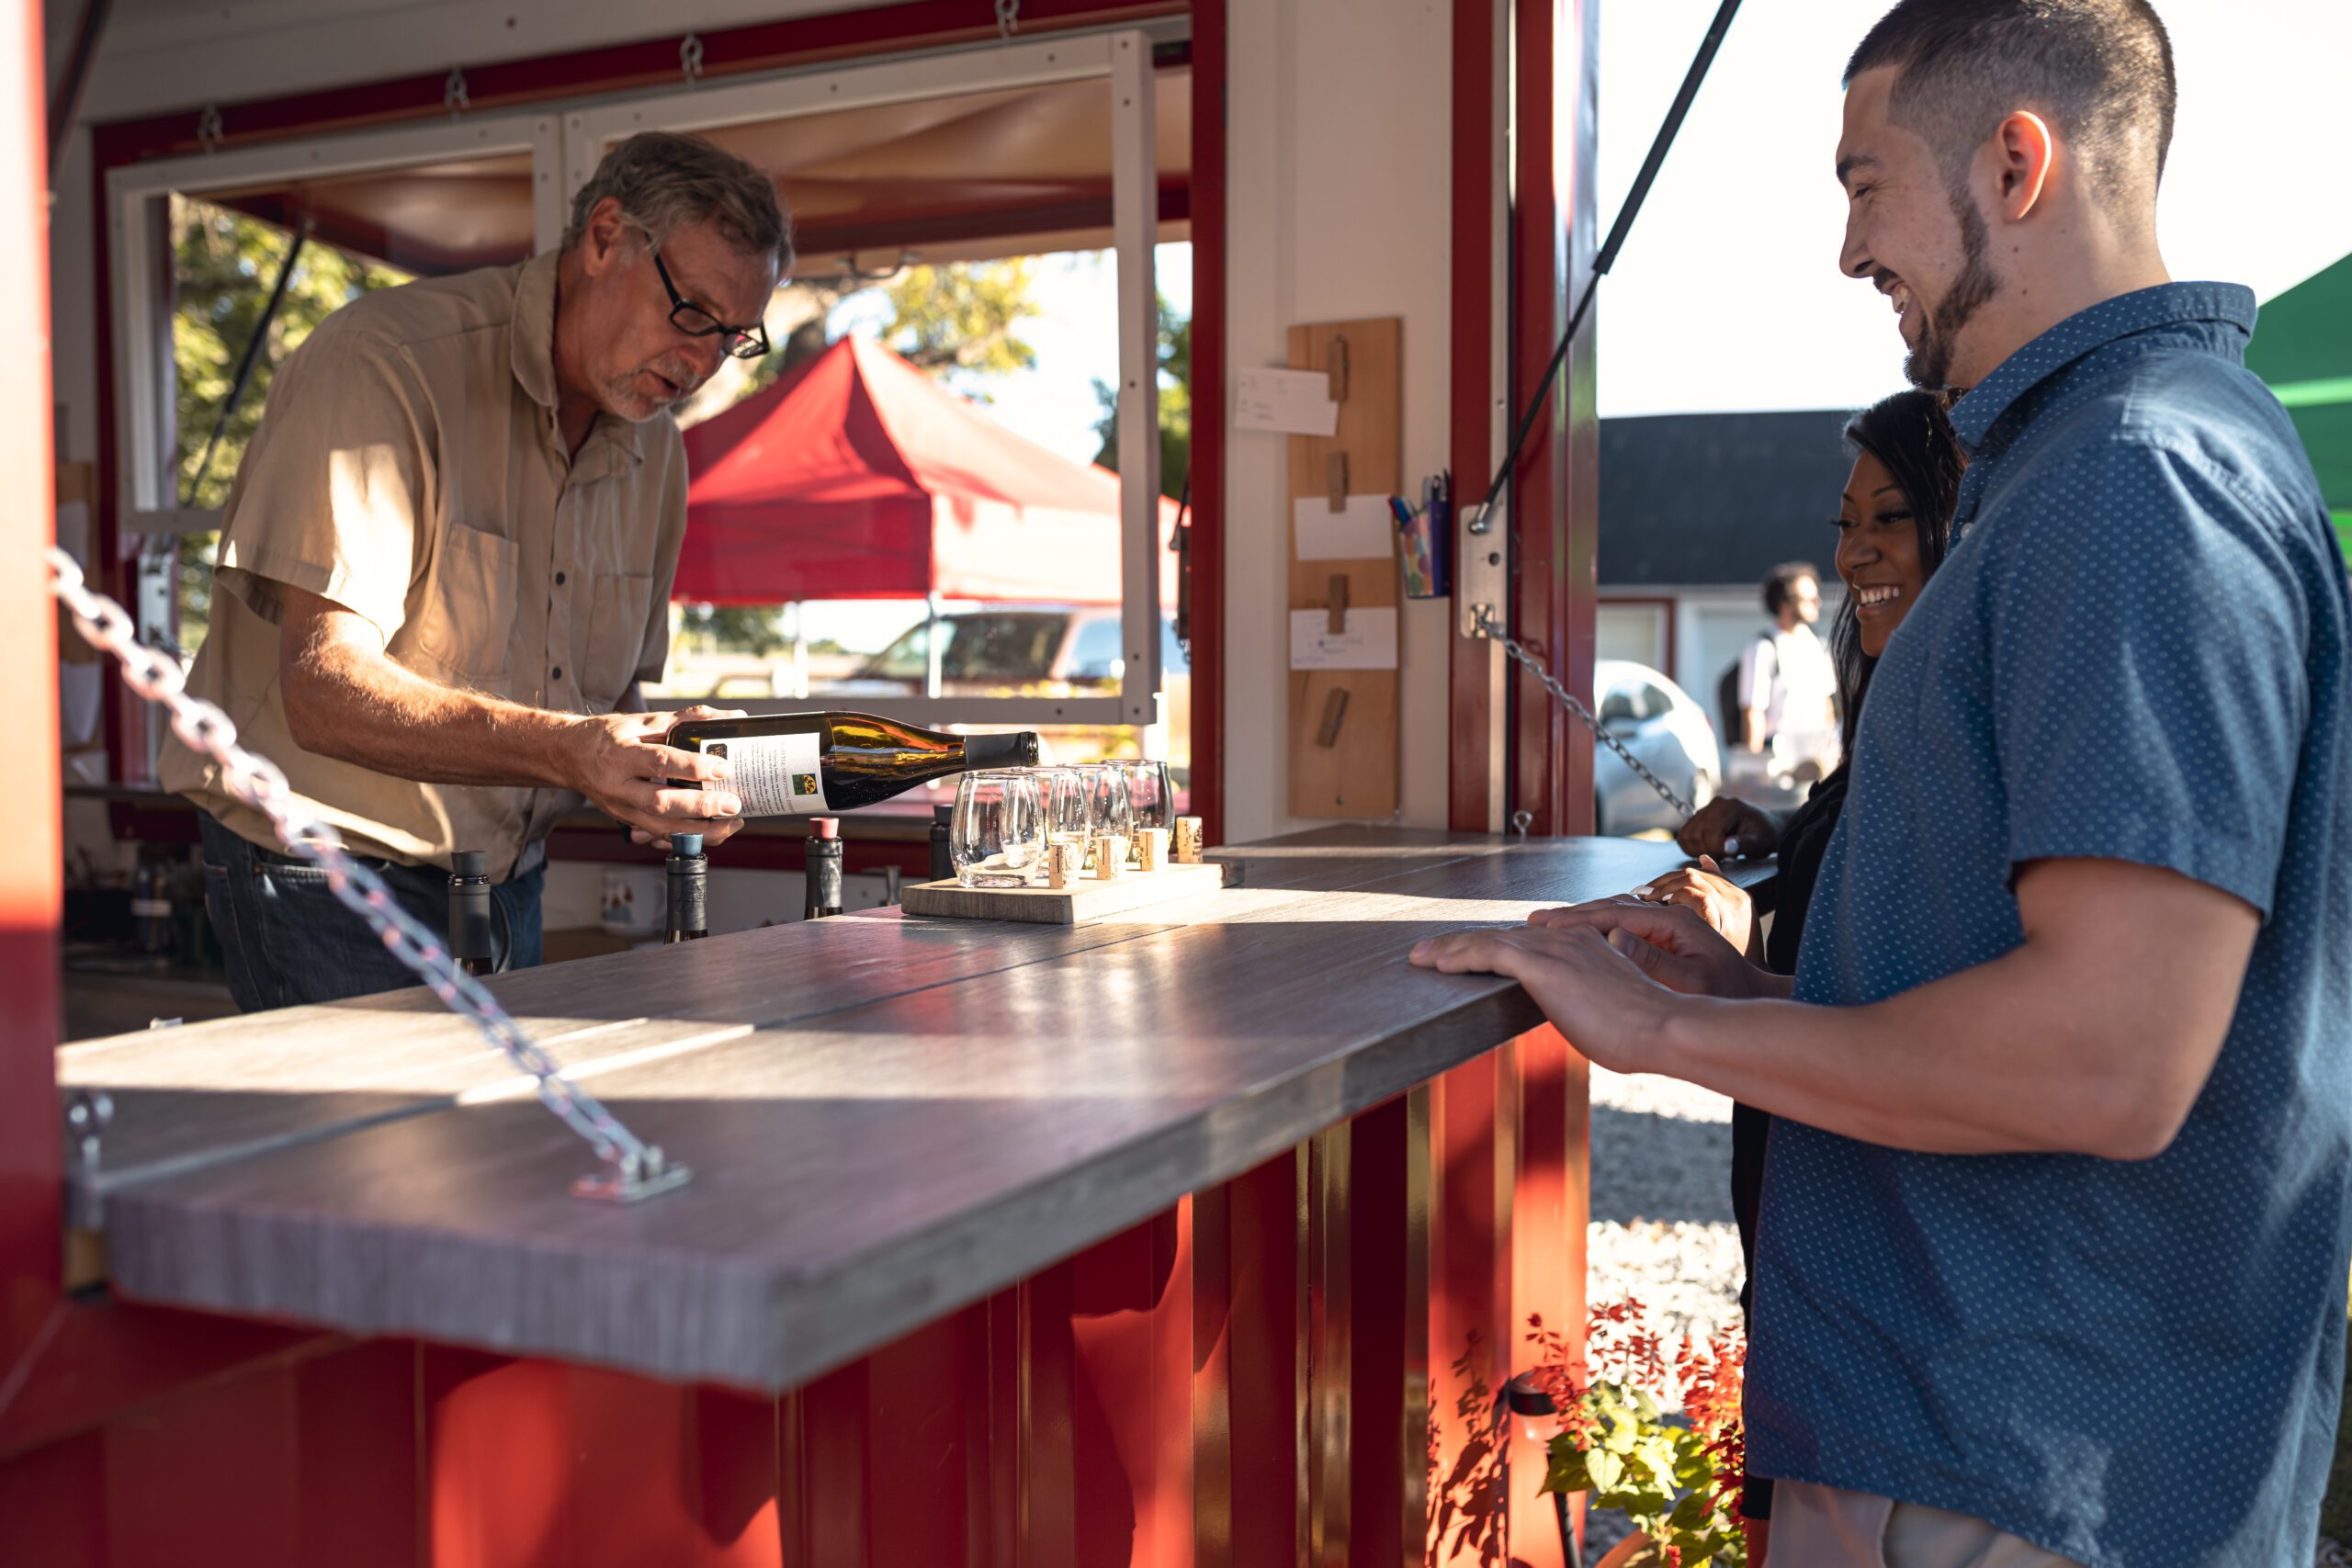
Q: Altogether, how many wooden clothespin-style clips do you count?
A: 4